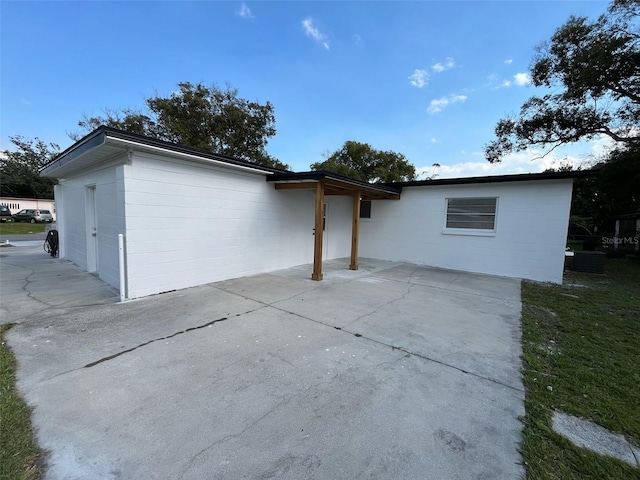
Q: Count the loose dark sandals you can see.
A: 0